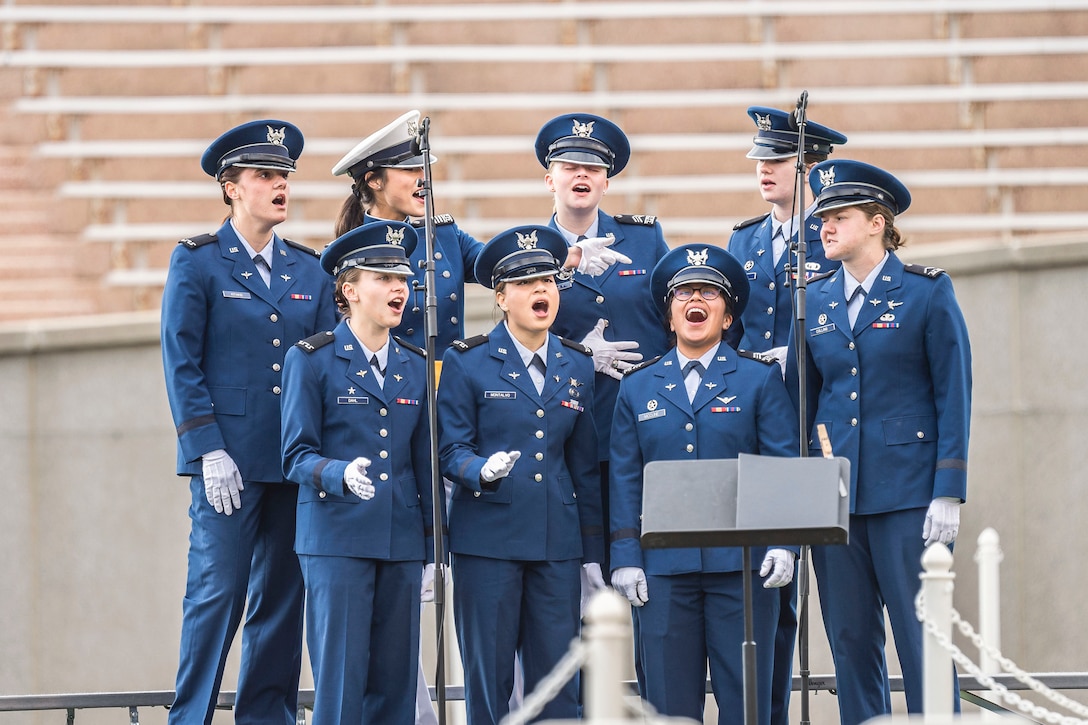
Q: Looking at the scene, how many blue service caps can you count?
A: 7